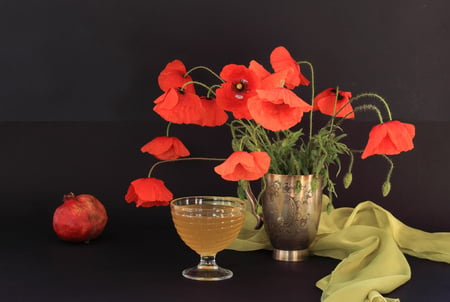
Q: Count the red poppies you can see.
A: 12